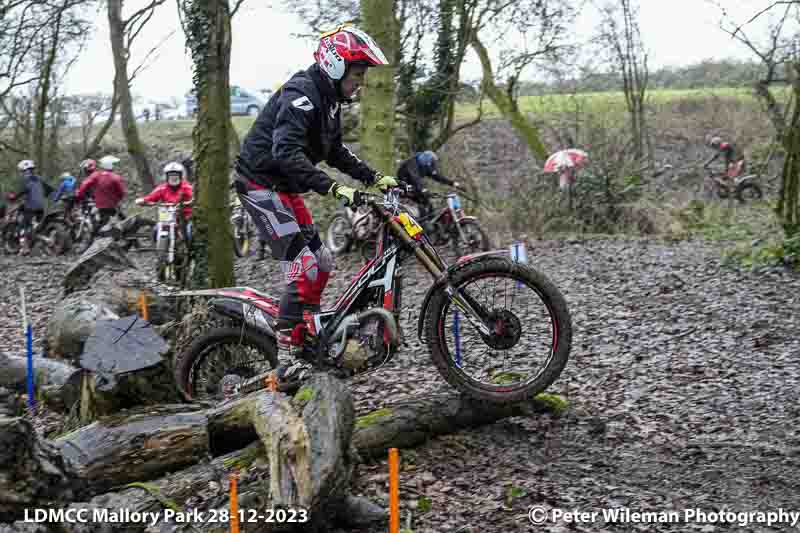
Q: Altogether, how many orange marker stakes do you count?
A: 4